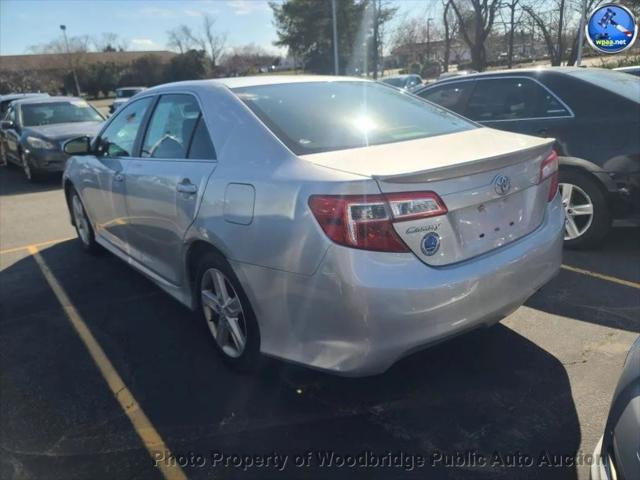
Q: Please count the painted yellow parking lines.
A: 3